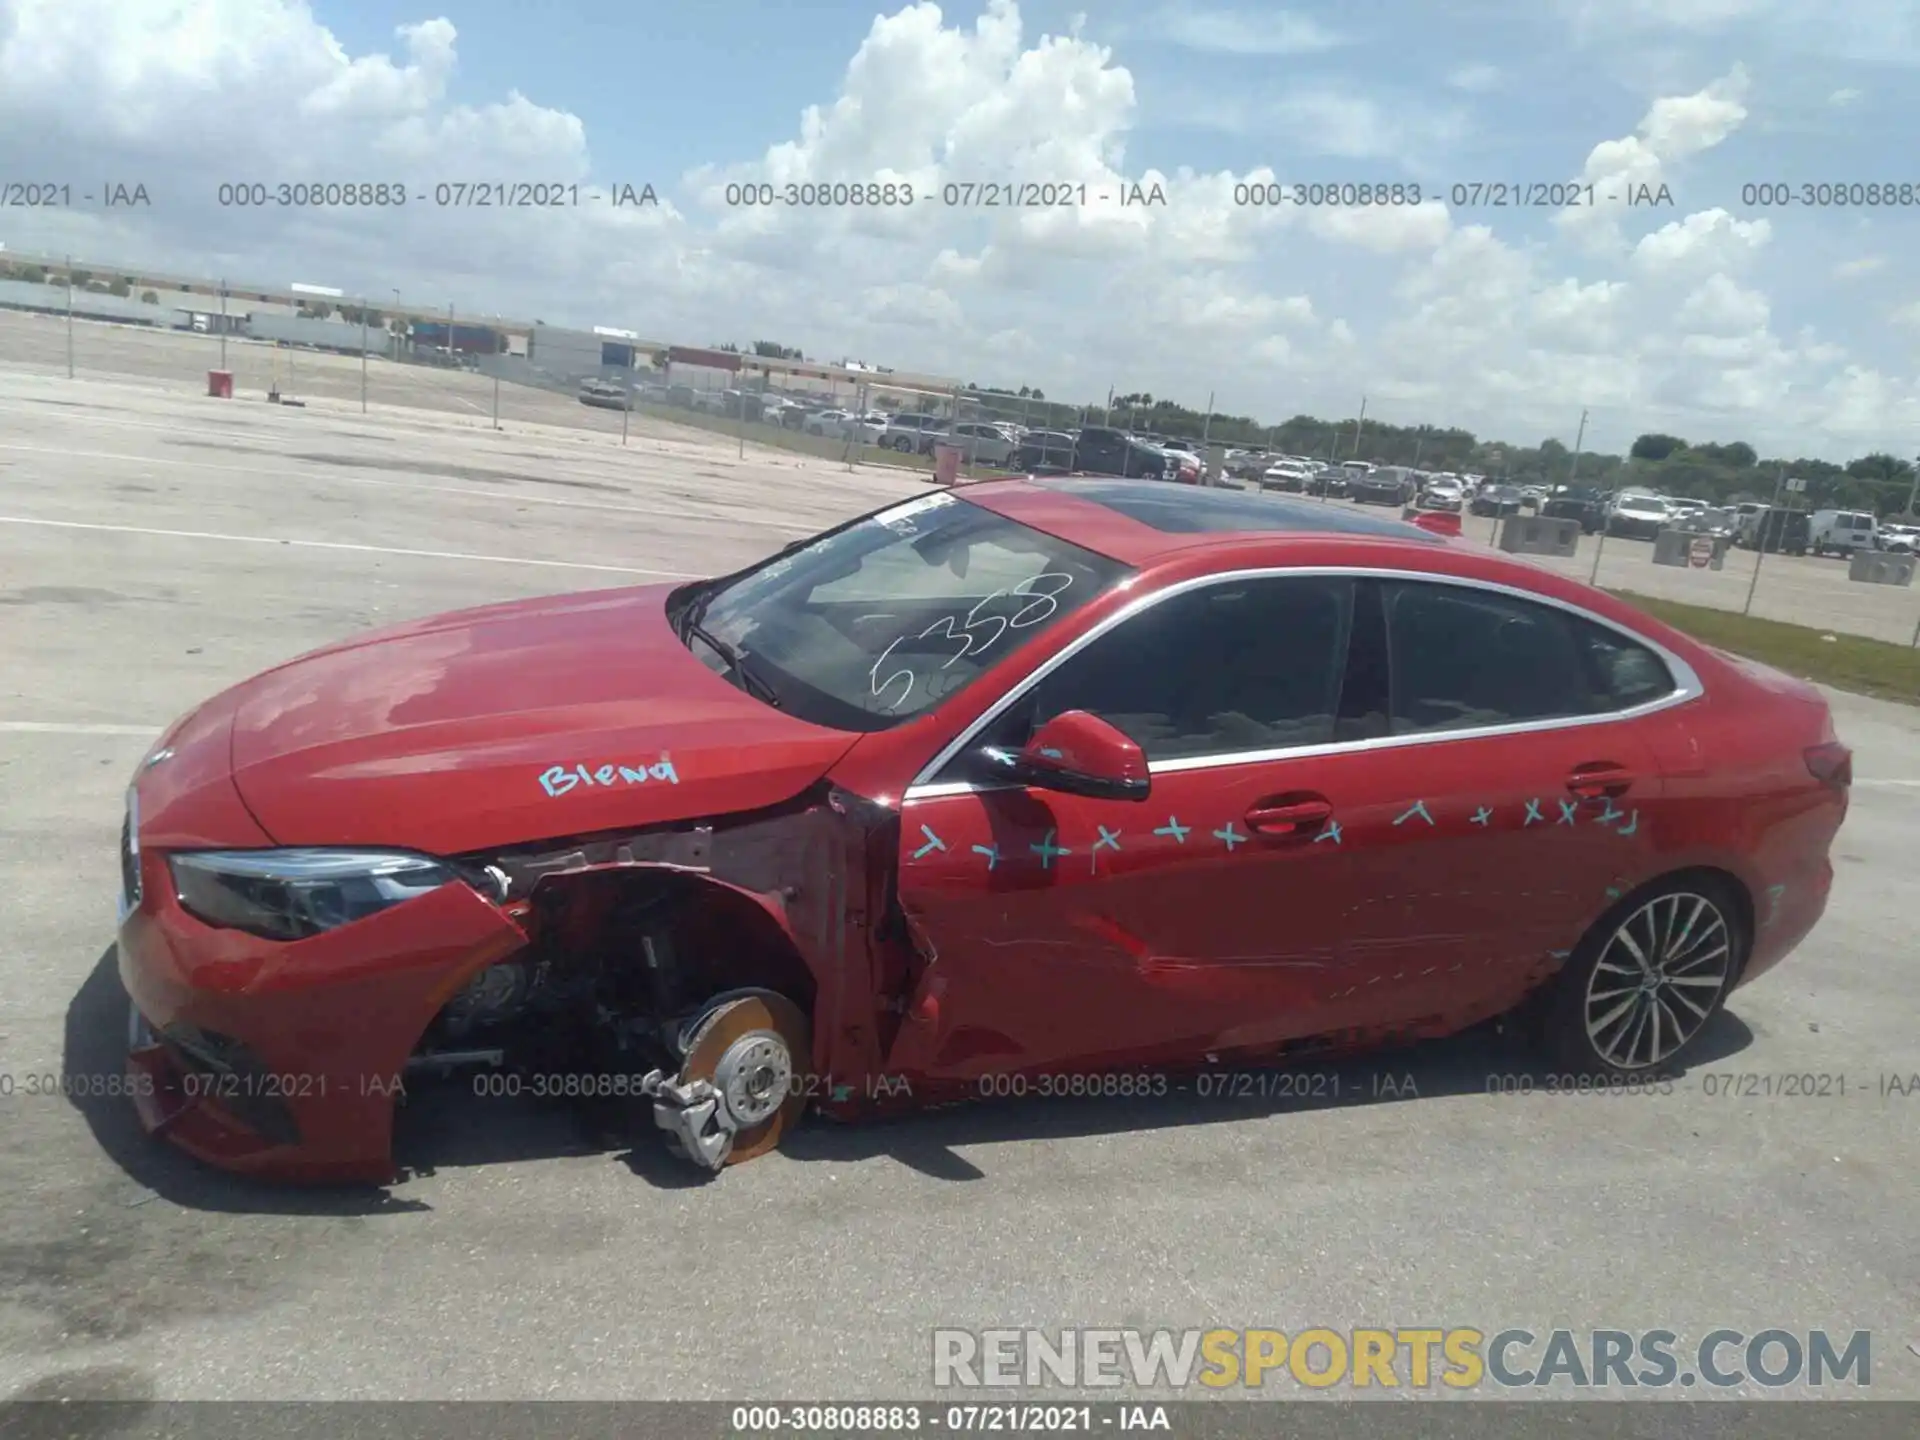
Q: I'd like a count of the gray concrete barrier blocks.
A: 3